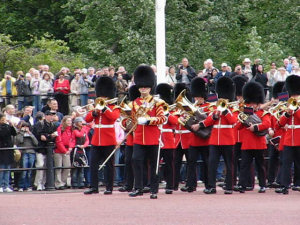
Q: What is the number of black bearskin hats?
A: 11